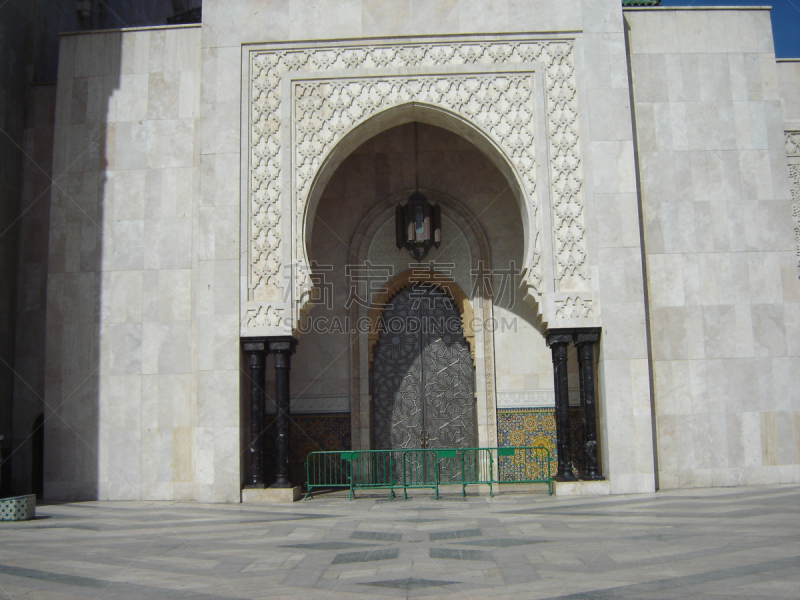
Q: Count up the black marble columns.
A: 4